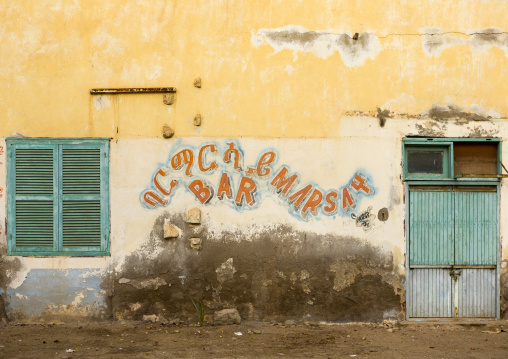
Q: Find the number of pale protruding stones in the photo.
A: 7